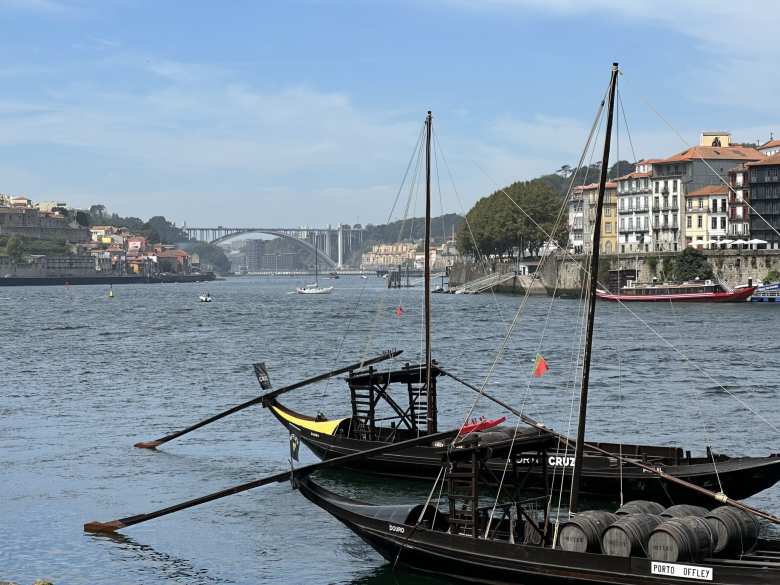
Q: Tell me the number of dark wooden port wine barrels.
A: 6